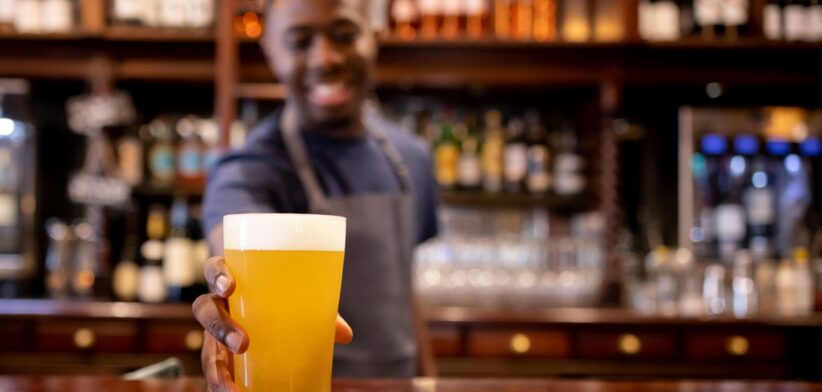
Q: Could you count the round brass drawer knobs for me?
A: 5